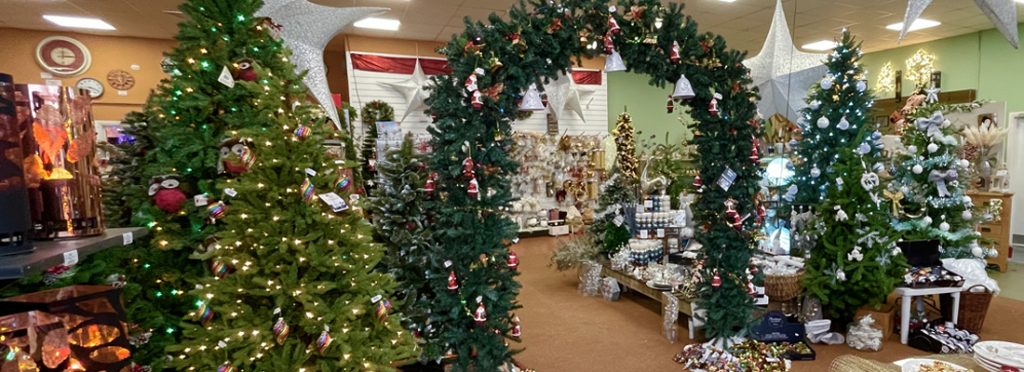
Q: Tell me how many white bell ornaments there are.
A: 3